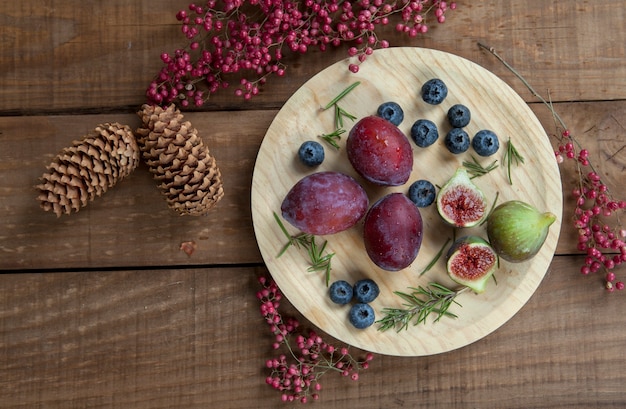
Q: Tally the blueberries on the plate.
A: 11